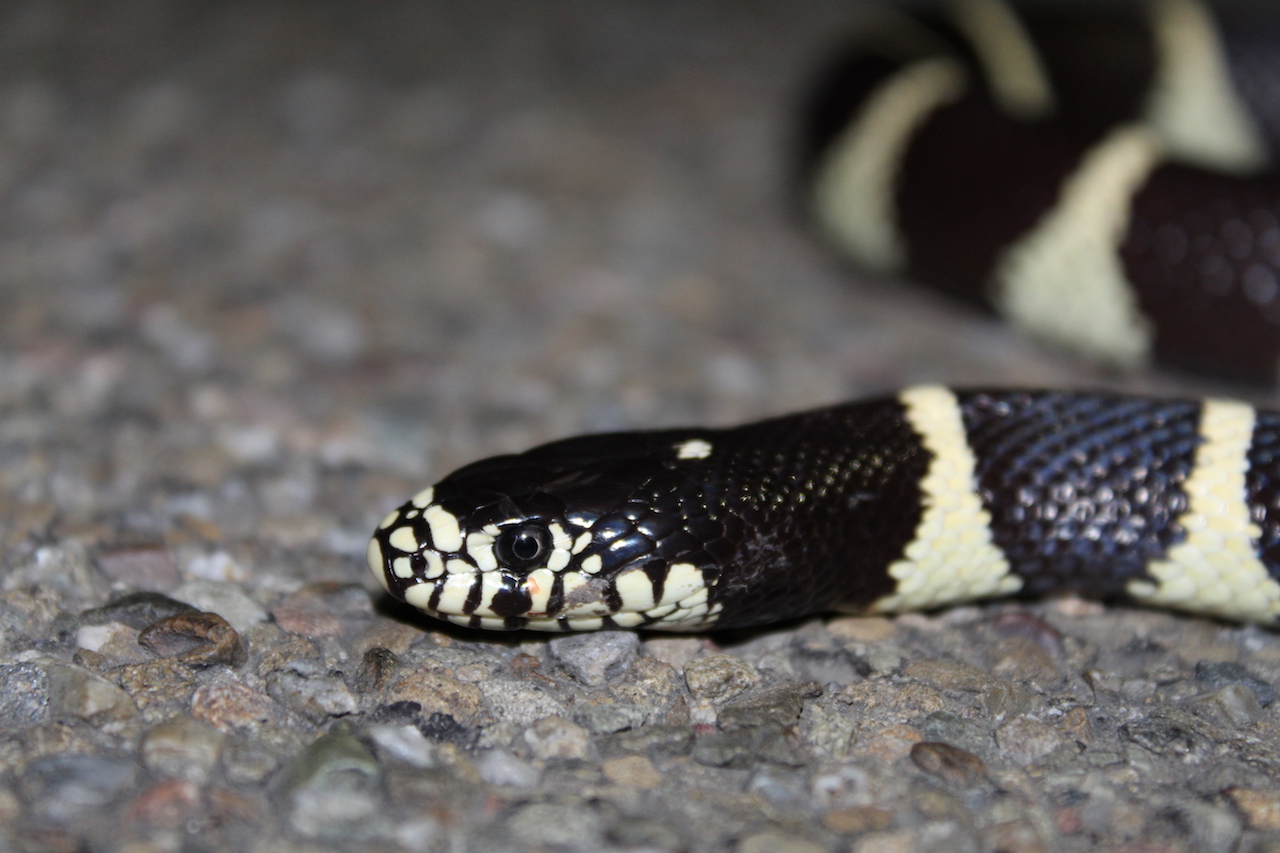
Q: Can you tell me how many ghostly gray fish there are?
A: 0